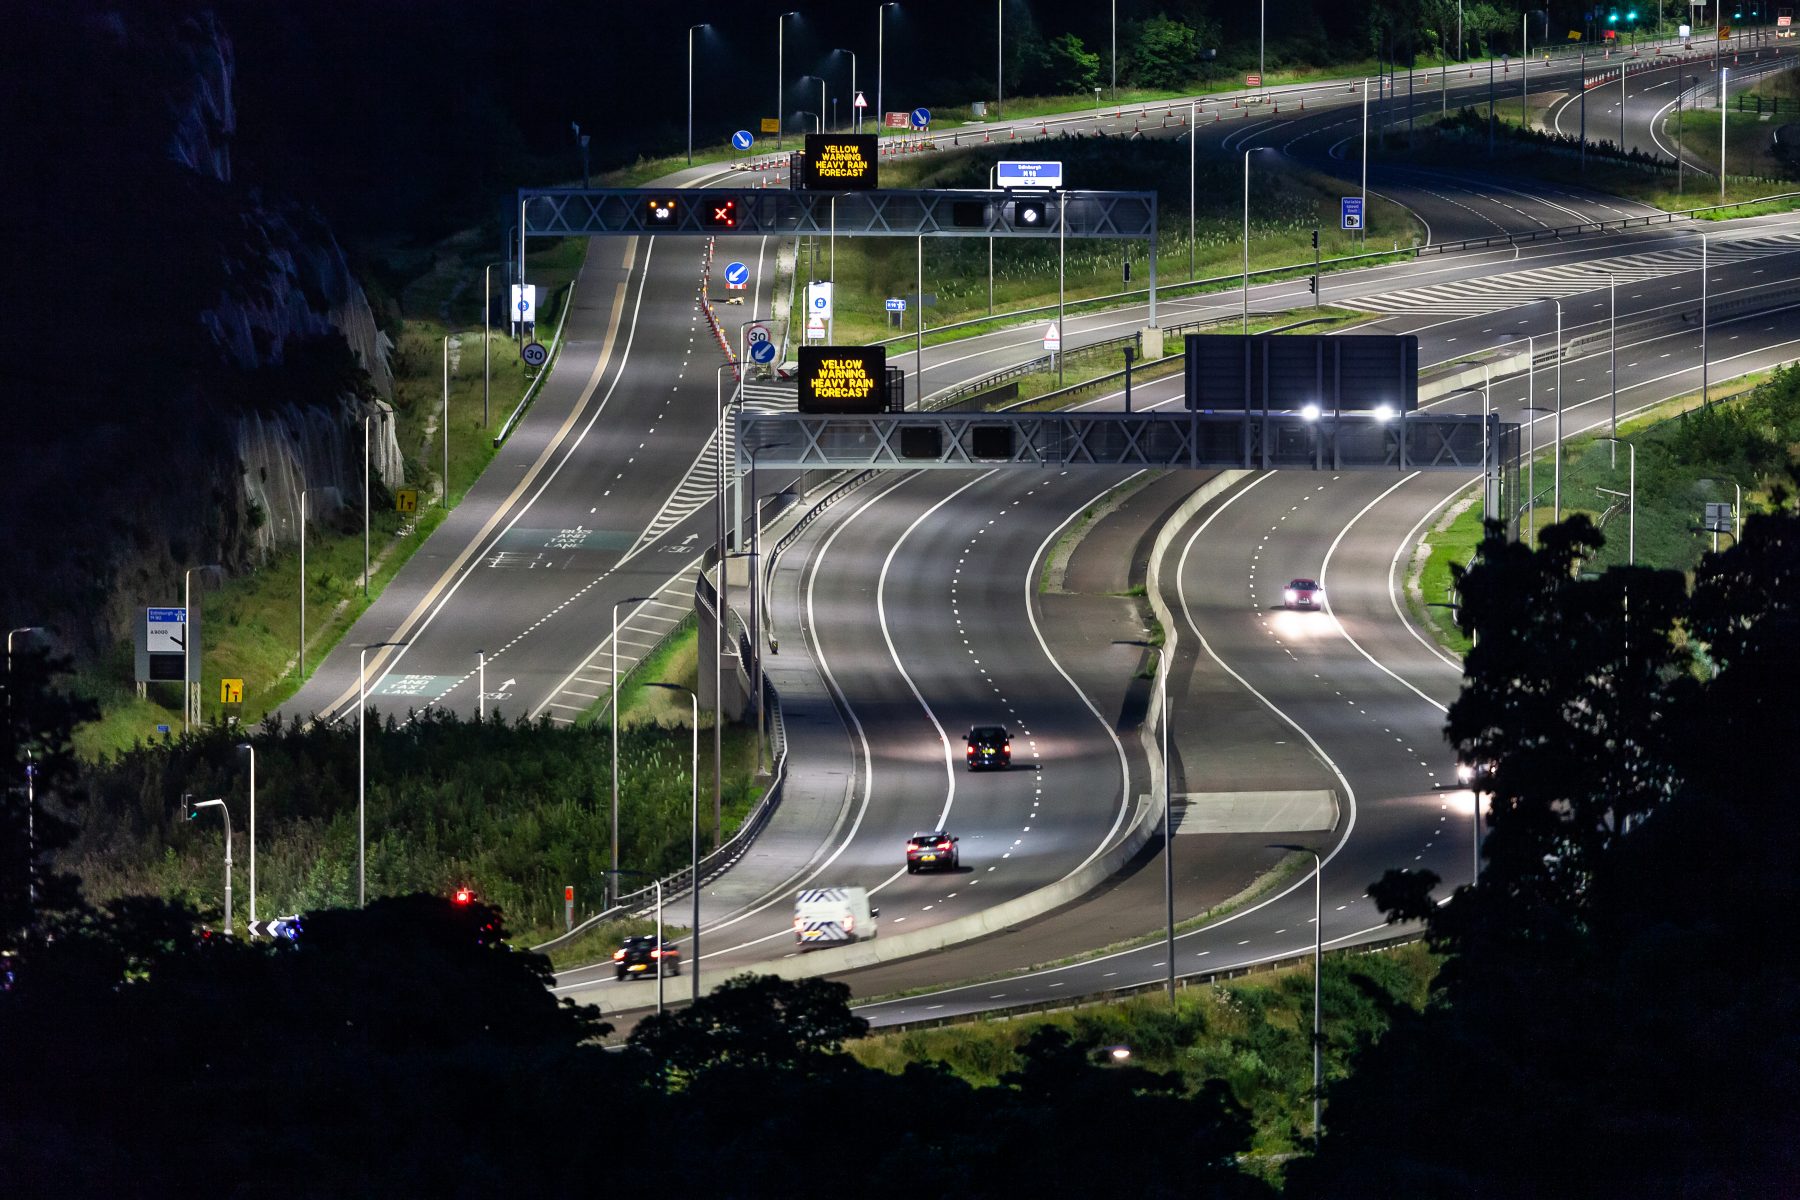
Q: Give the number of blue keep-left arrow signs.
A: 2